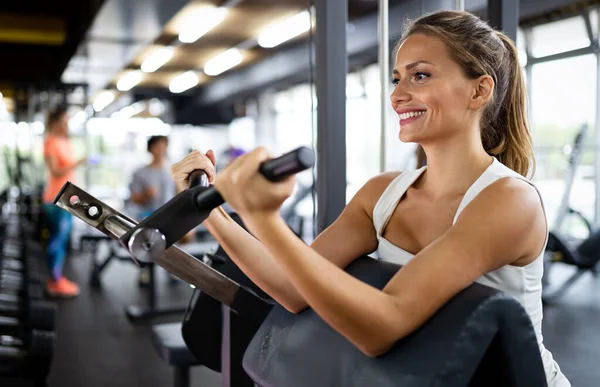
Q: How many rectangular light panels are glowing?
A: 7